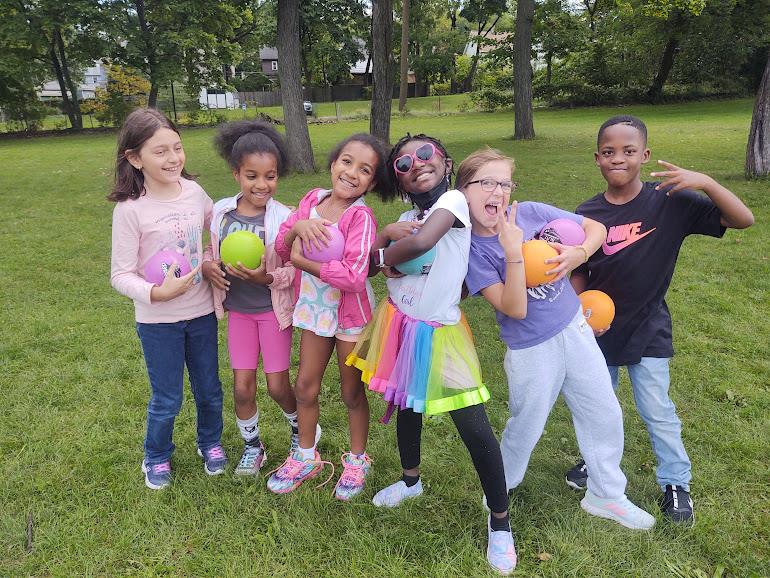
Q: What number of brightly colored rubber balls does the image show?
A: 7